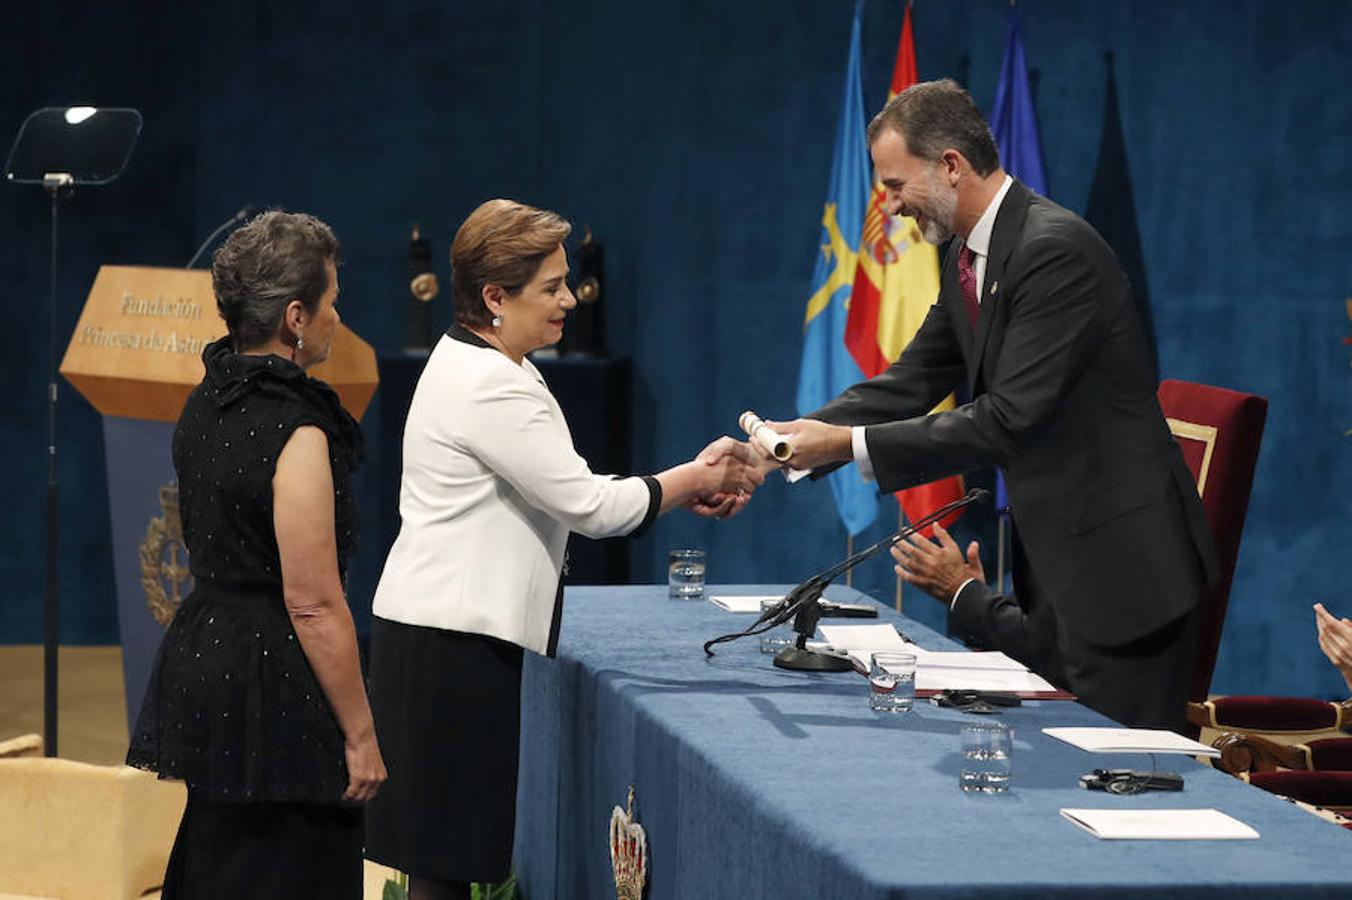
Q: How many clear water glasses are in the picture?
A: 4